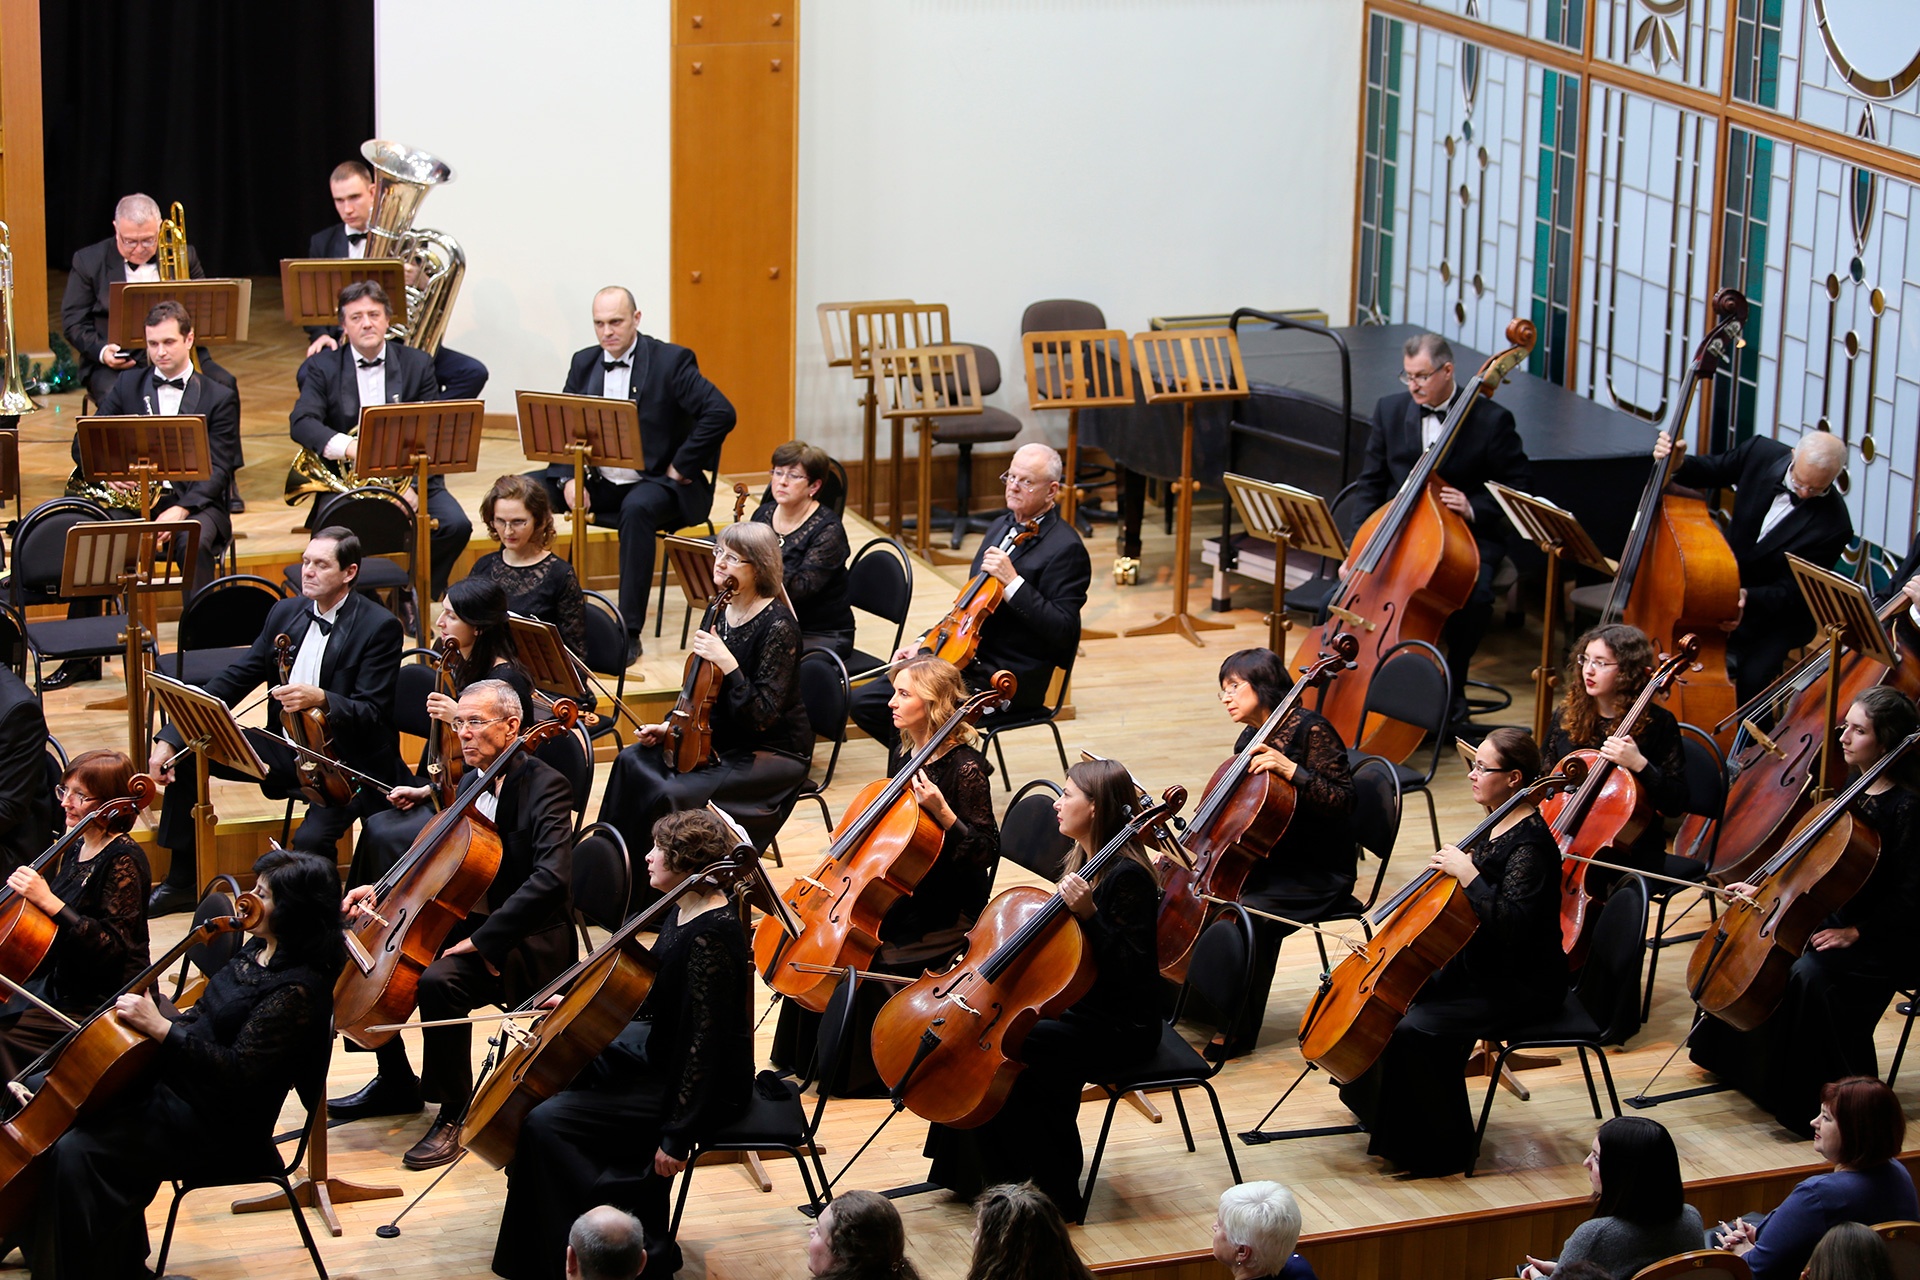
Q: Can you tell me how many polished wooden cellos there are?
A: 10